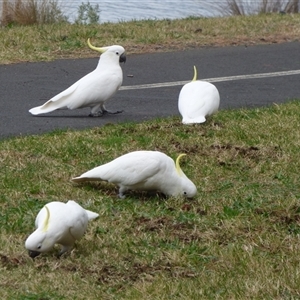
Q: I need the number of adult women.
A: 0